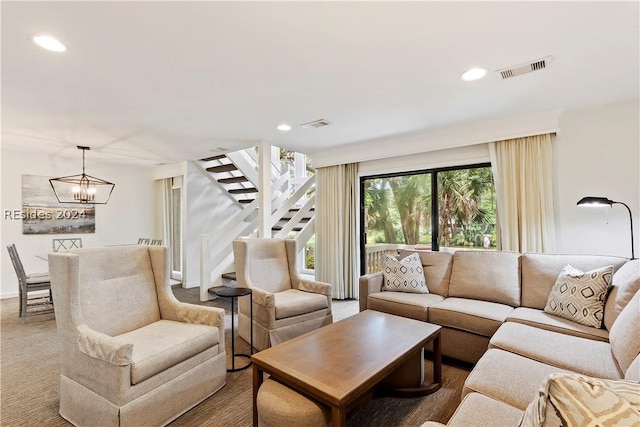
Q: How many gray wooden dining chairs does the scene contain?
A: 4